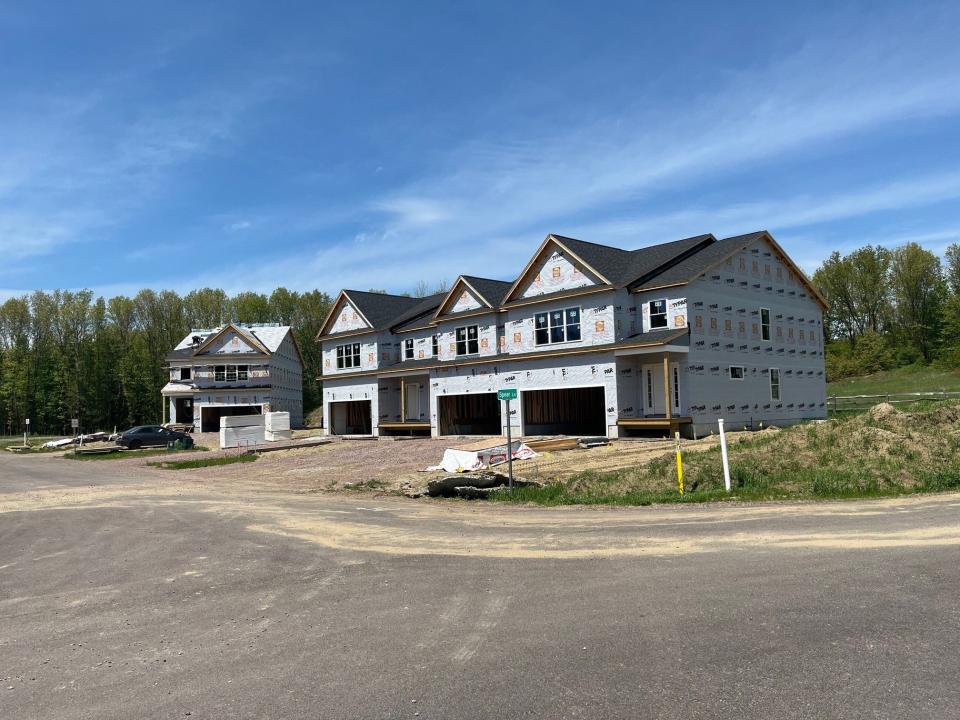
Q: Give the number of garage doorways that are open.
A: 4